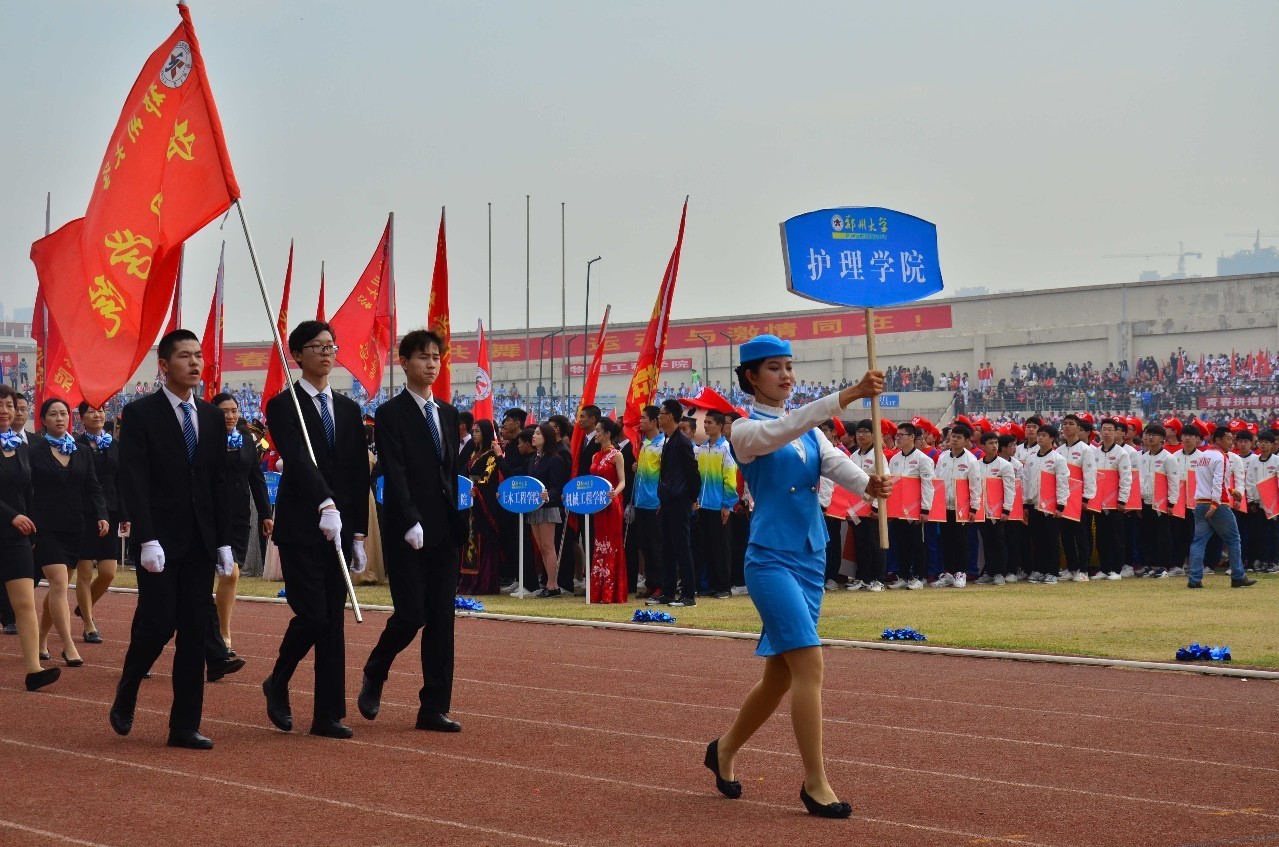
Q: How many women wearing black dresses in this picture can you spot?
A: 4